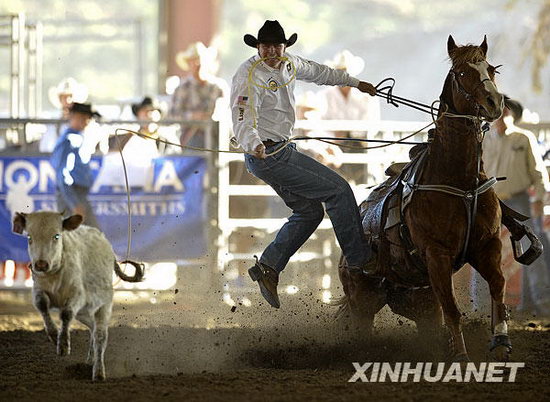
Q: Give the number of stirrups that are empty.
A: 1